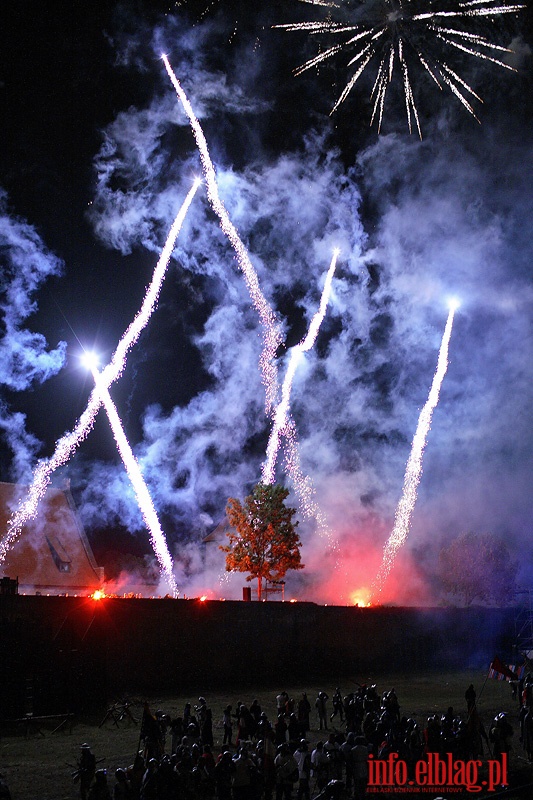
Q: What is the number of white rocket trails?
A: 5